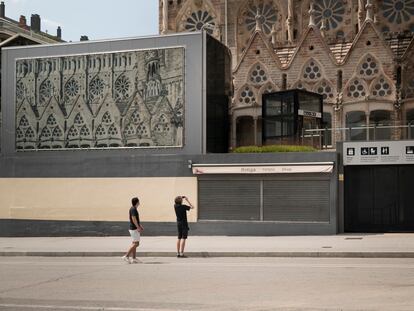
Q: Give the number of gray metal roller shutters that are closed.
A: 2